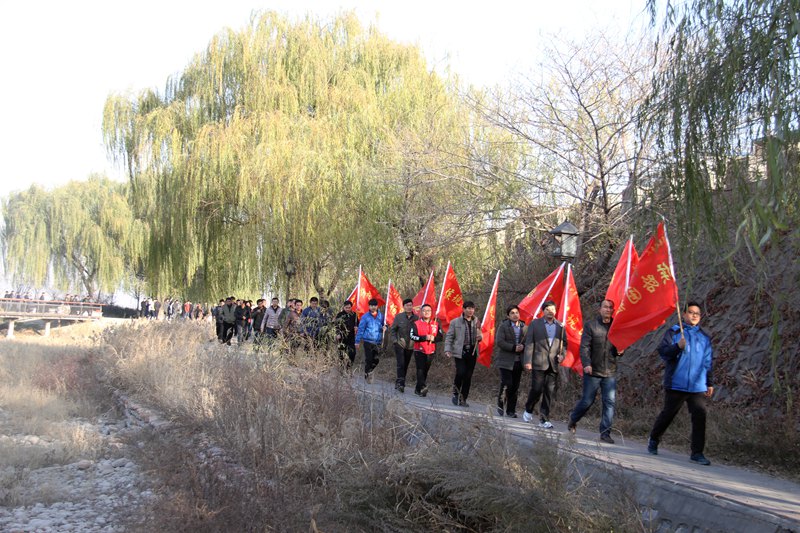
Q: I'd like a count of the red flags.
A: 10